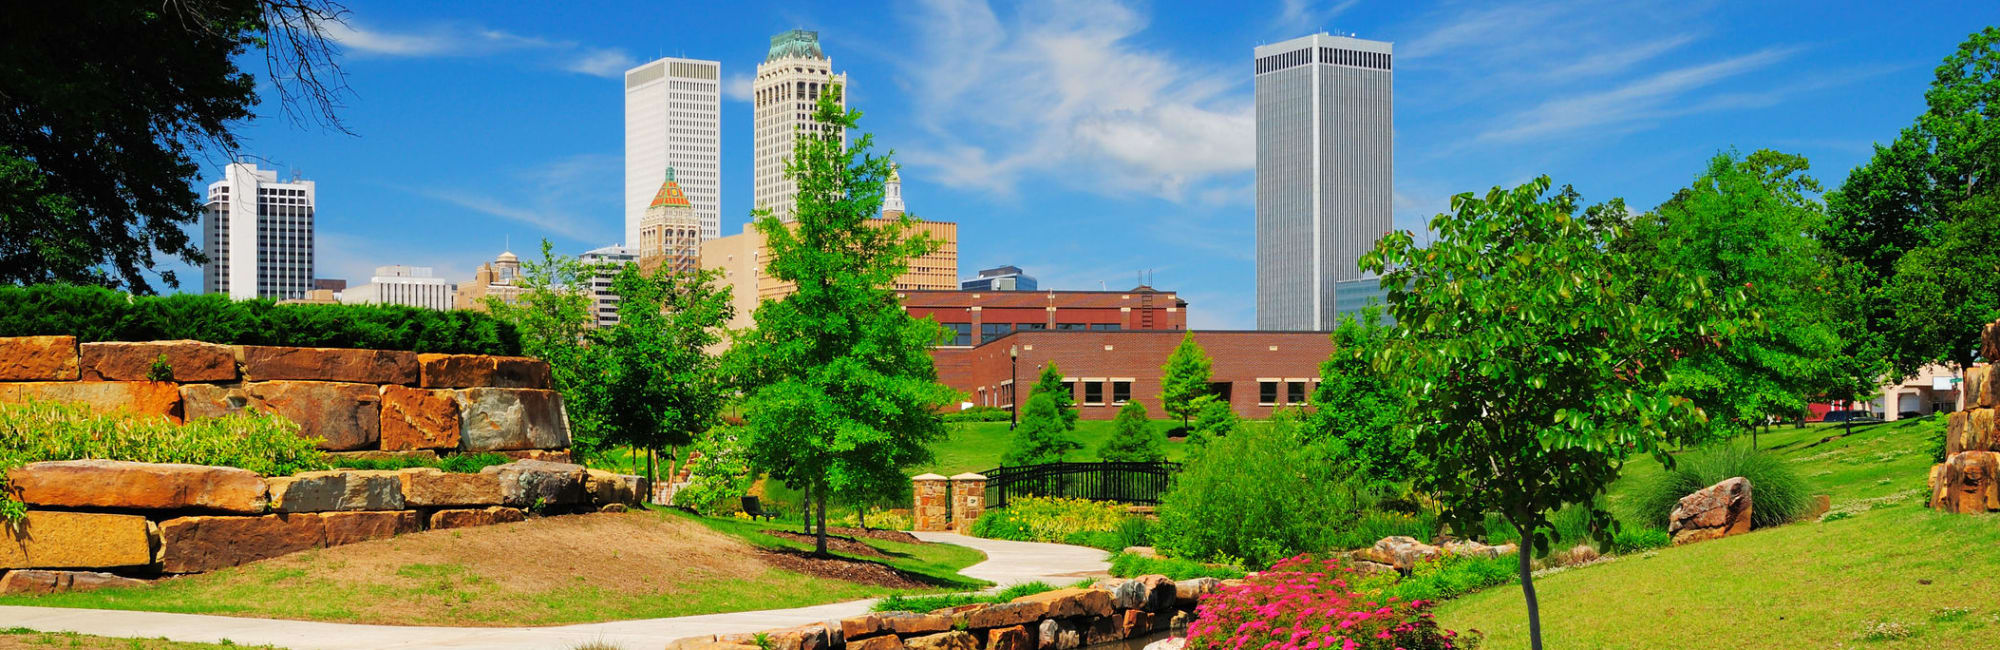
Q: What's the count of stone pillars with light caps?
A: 2